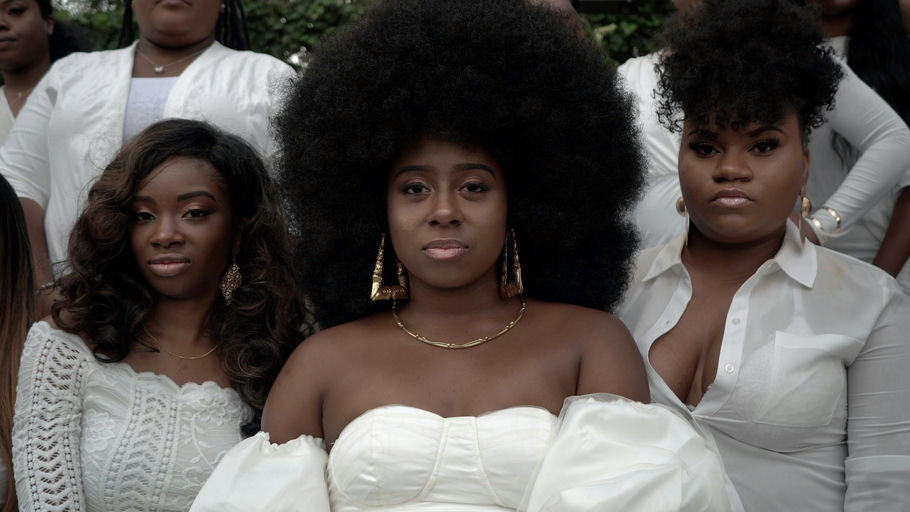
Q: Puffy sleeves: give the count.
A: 2